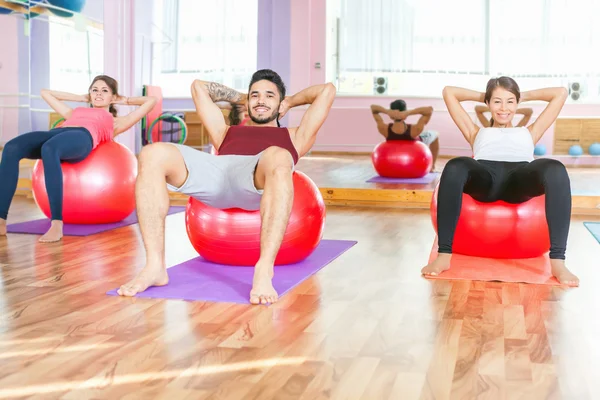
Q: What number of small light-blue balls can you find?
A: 3